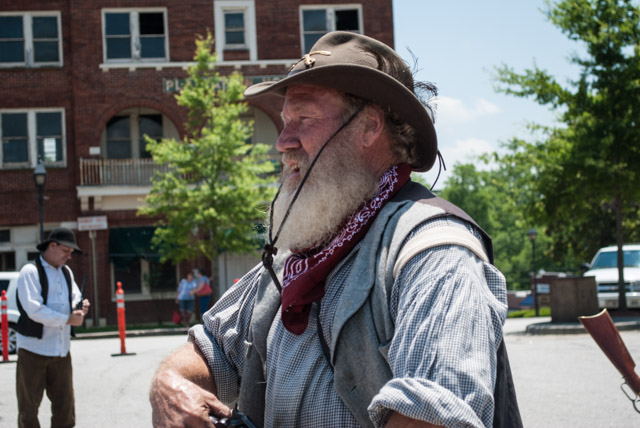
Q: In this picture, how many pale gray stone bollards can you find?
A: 0